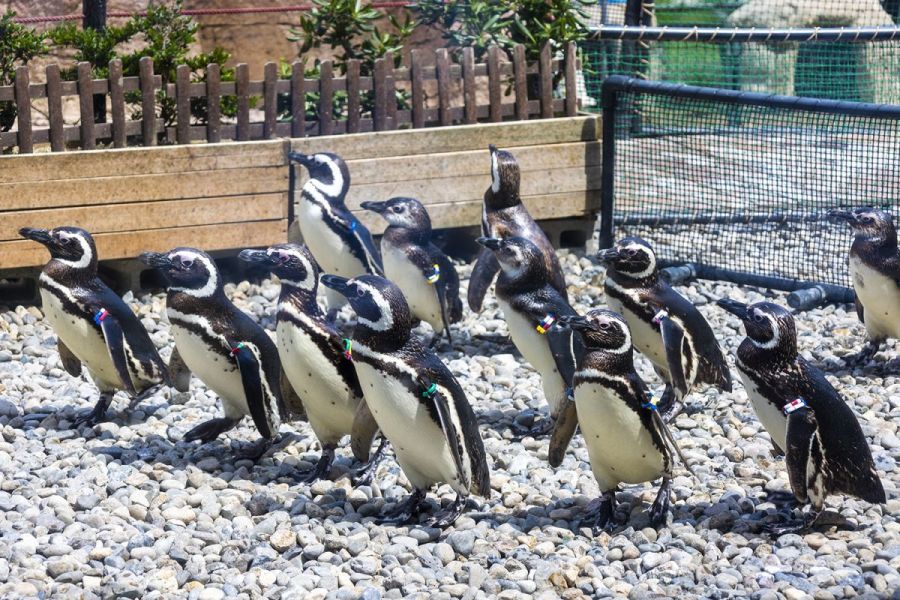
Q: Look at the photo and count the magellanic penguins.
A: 12